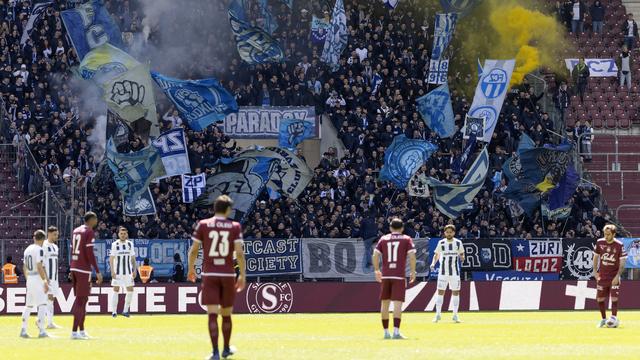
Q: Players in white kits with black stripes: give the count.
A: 4